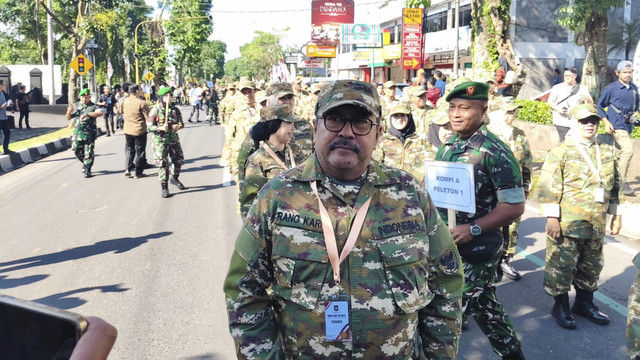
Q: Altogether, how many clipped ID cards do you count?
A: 2